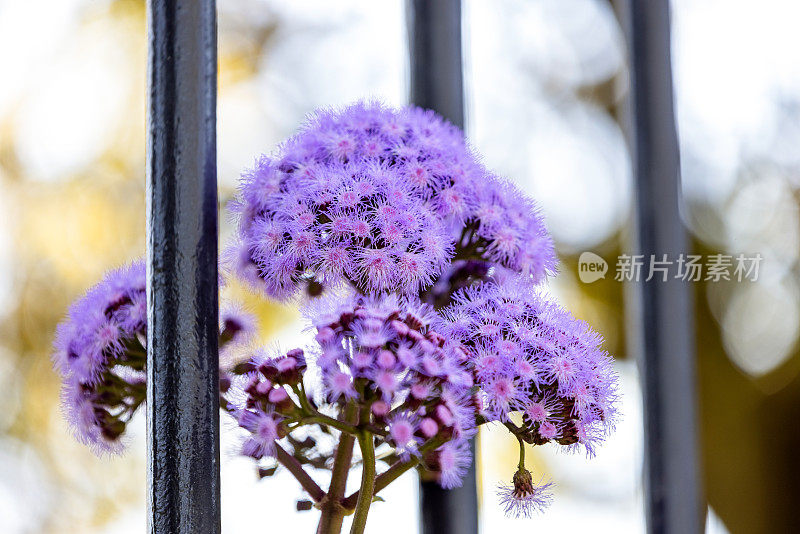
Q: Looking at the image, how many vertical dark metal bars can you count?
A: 3